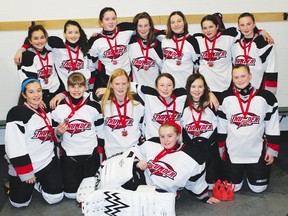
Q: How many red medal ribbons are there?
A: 14